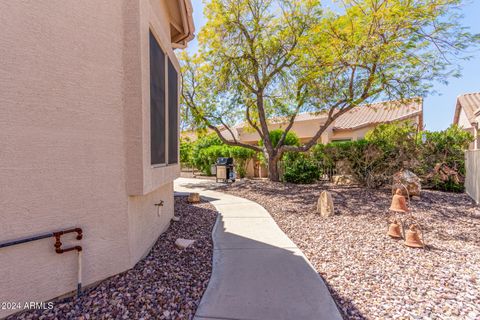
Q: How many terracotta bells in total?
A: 3